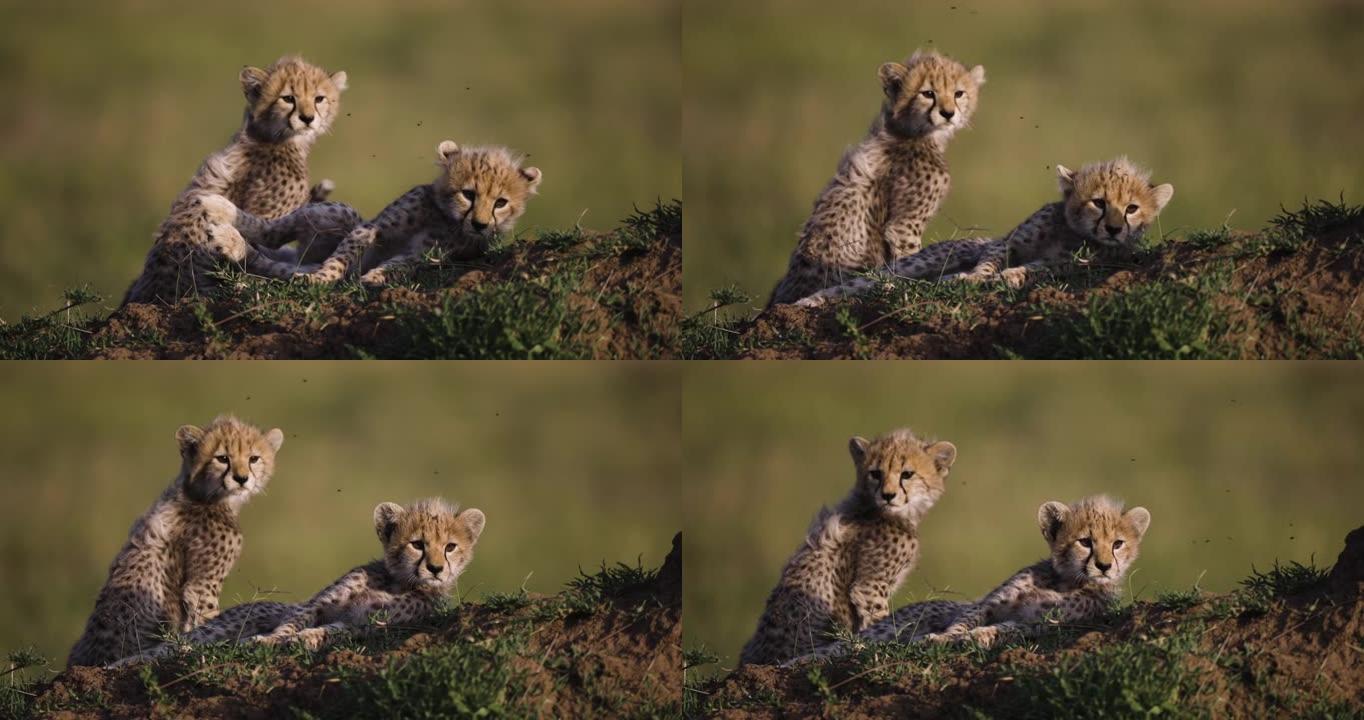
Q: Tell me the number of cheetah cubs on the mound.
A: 2